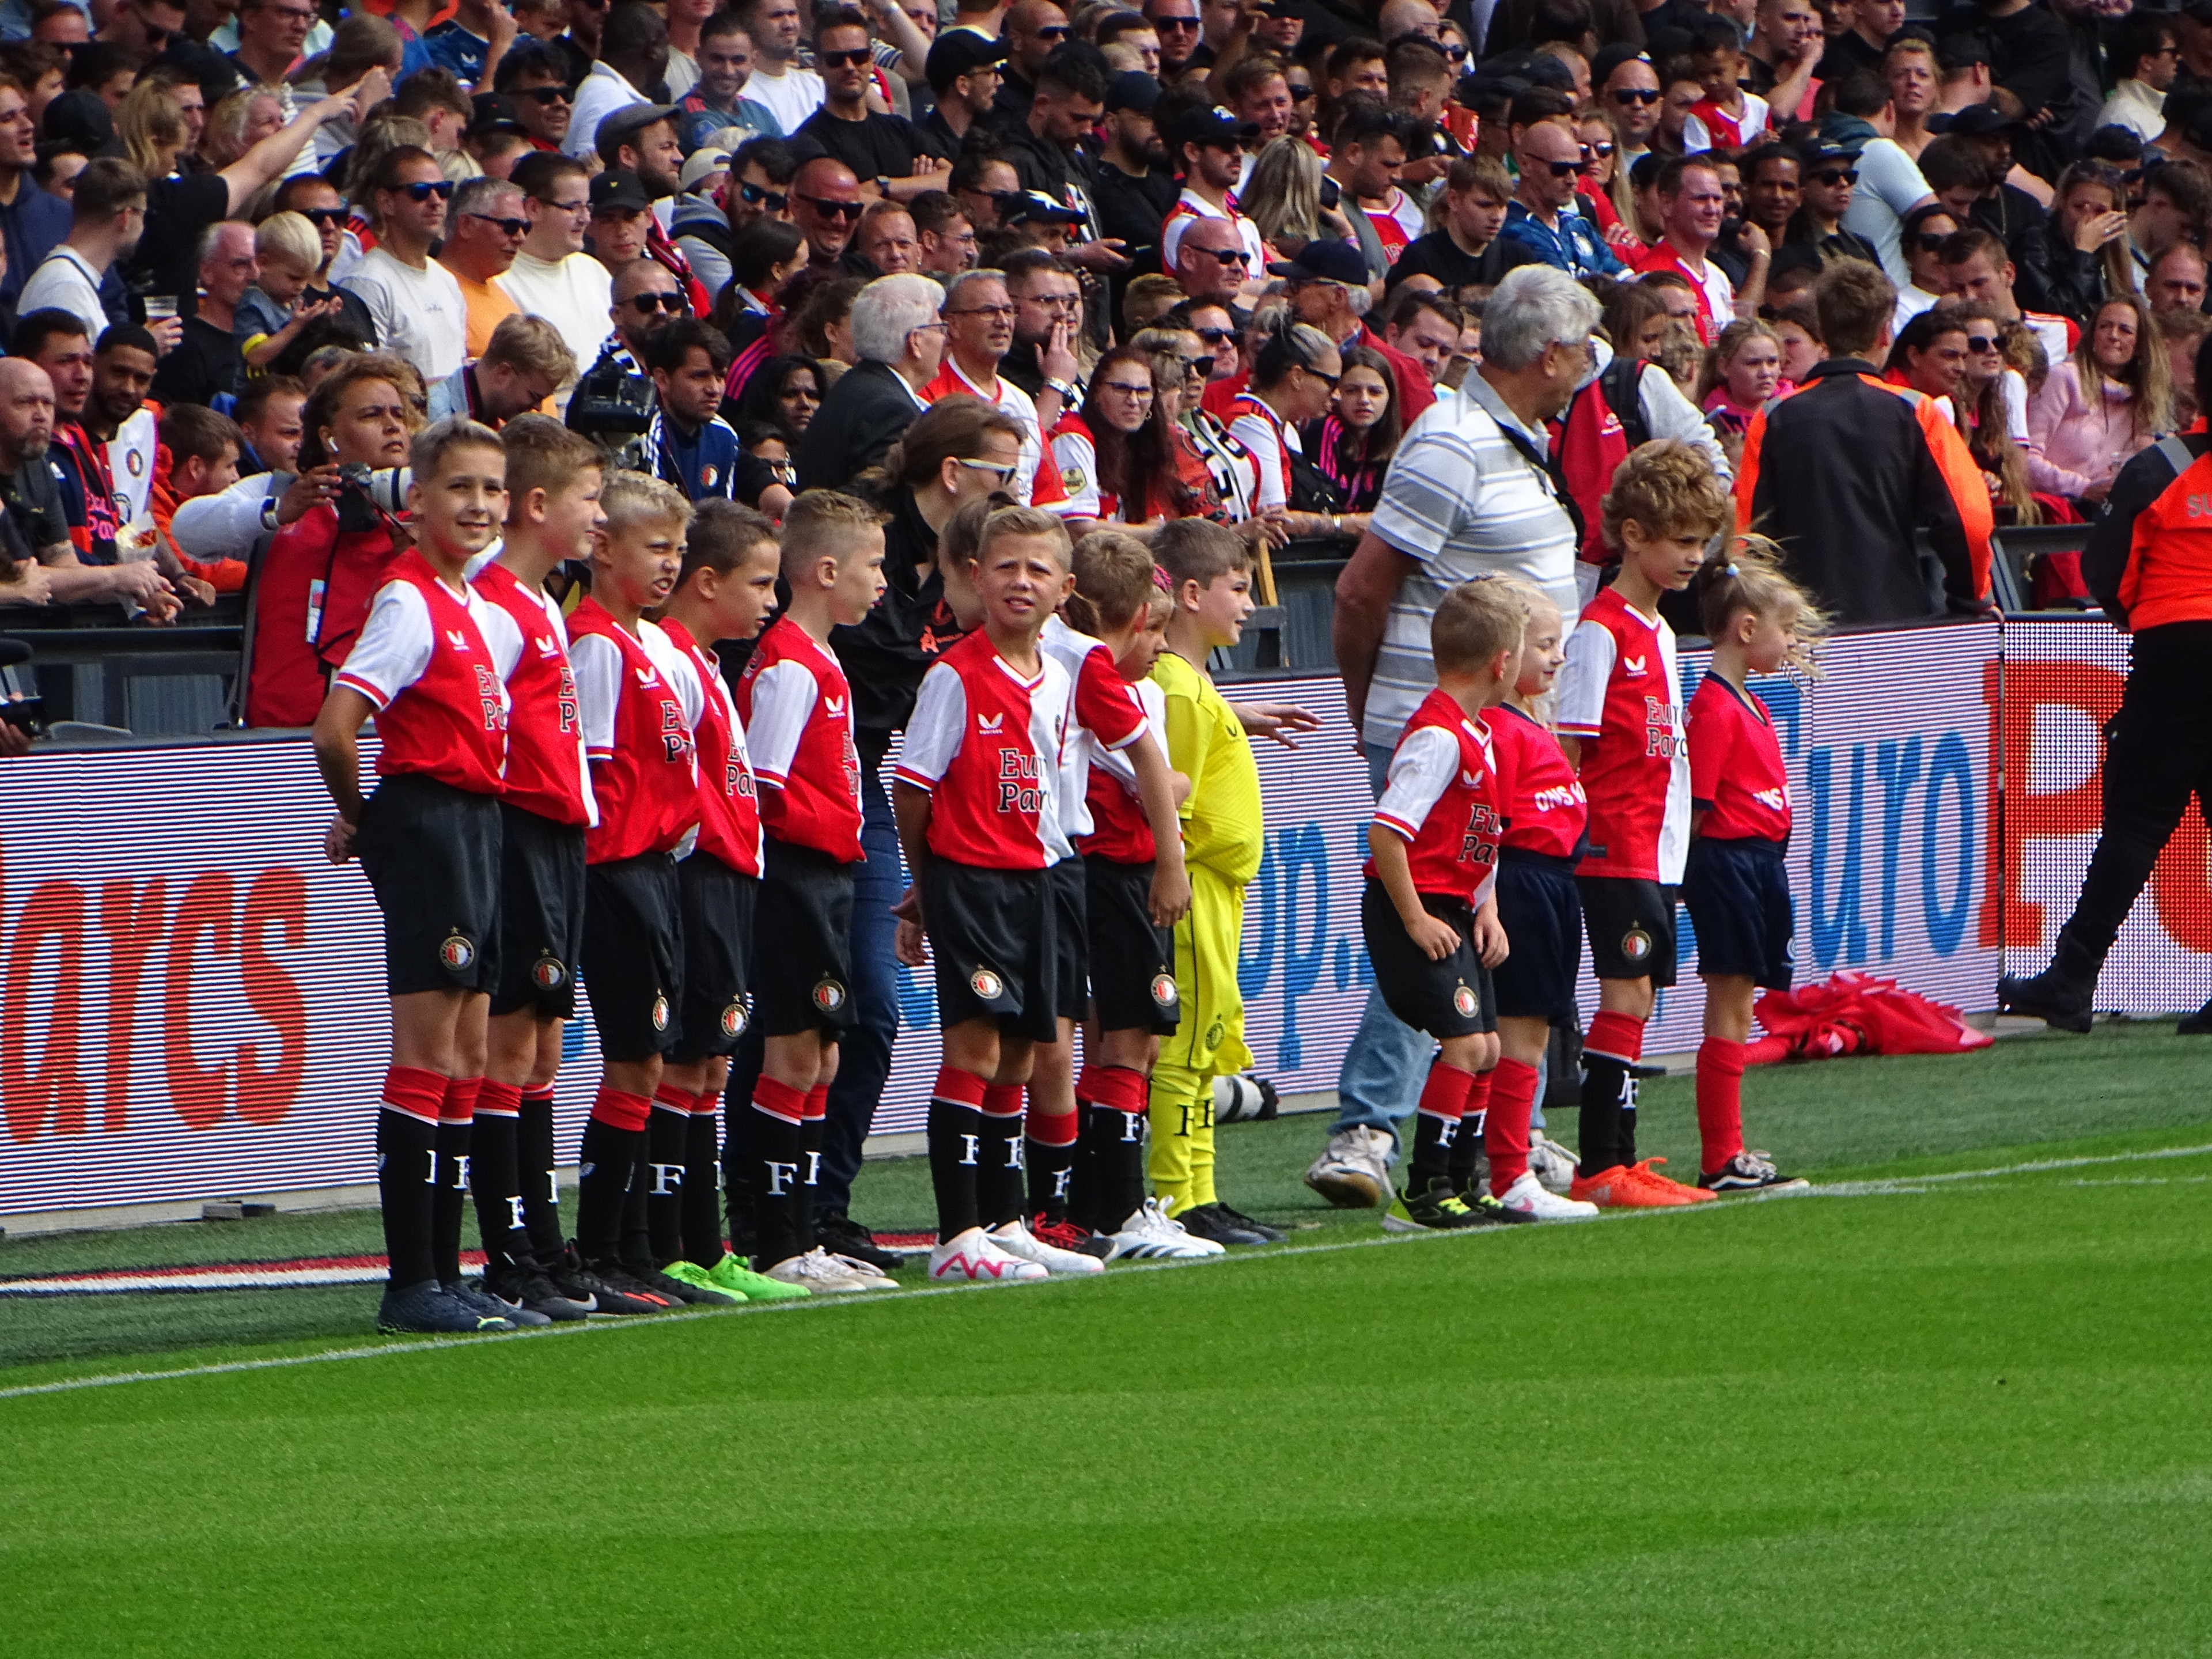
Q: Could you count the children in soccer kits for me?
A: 14